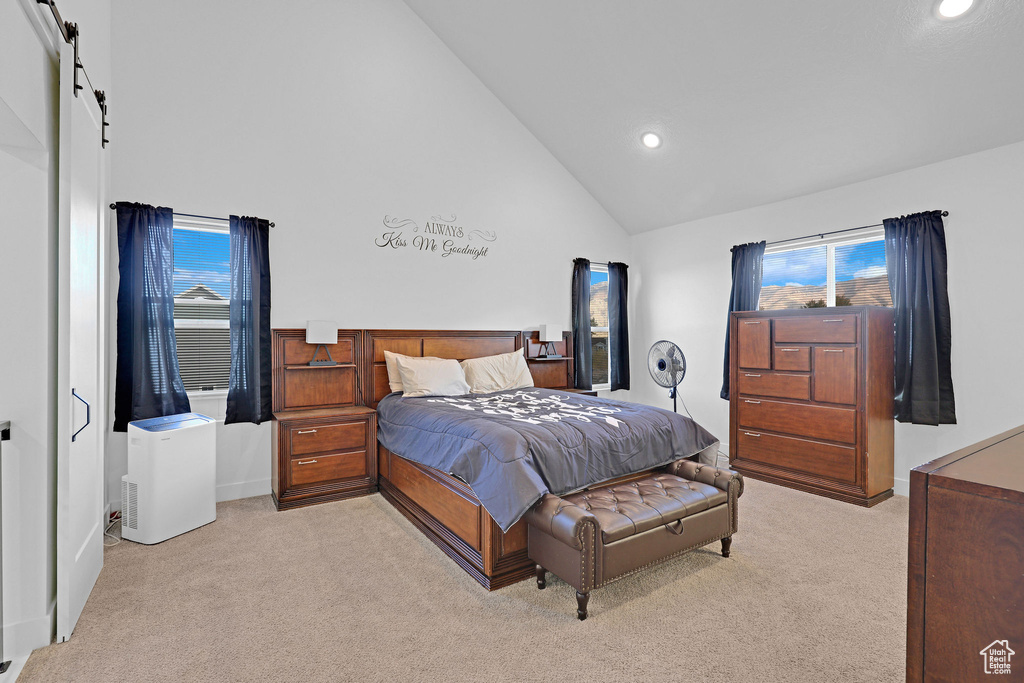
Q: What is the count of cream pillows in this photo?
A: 3